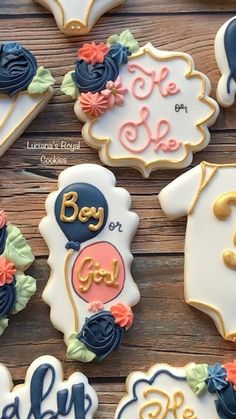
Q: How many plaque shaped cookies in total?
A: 3